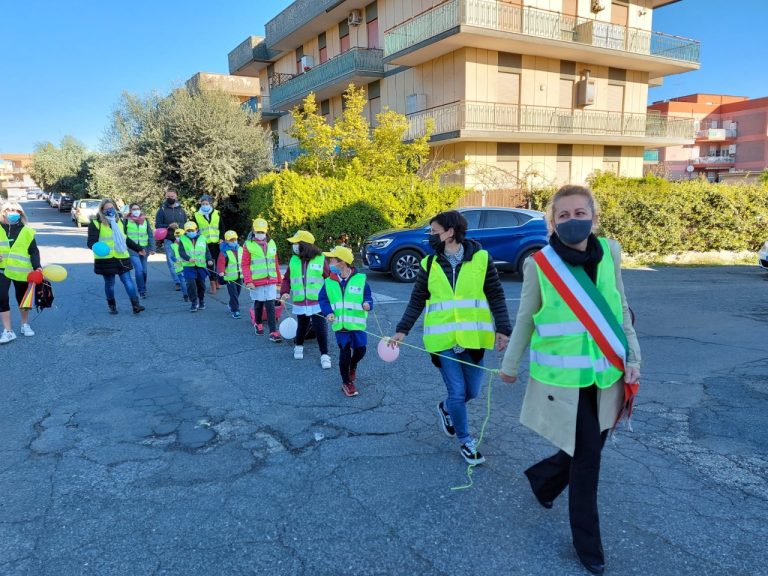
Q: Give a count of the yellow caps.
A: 6